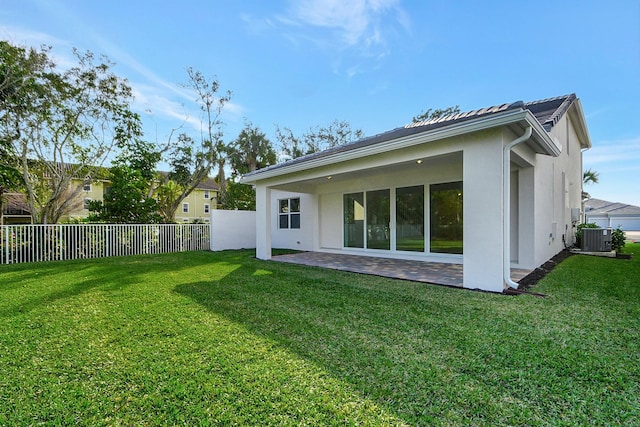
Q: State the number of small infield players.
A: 0